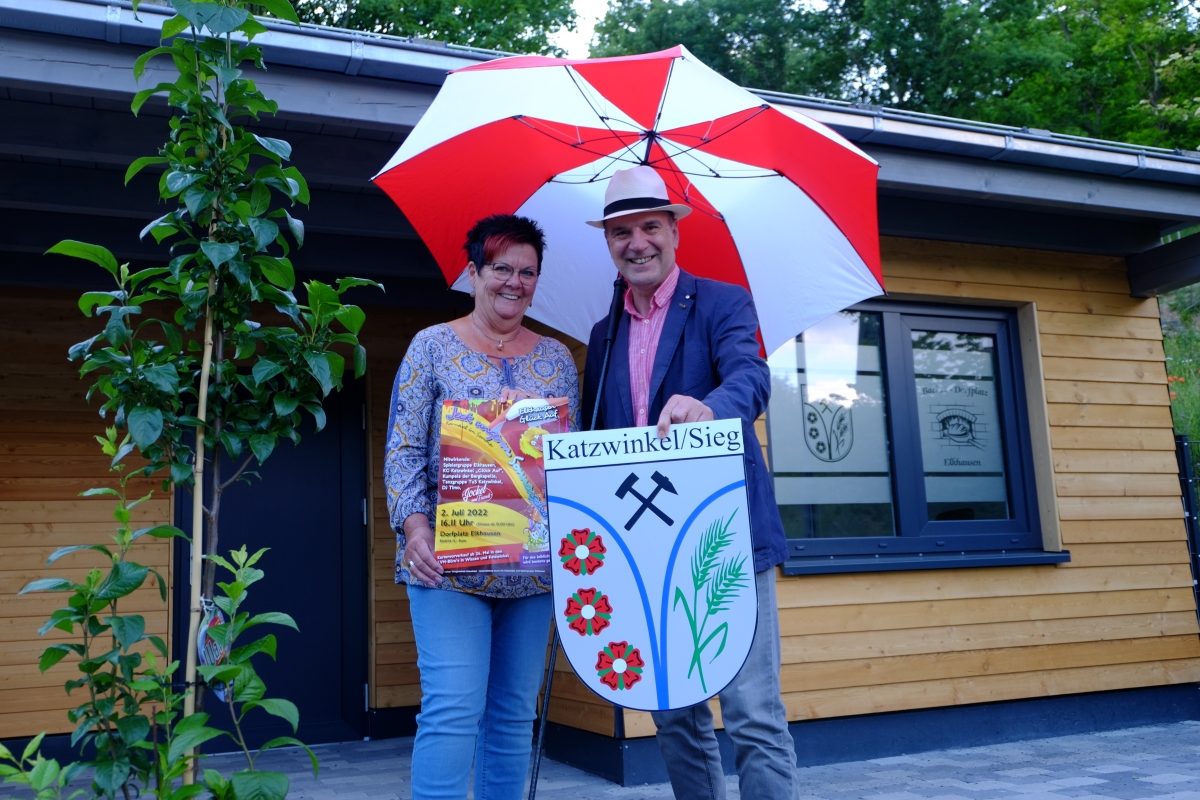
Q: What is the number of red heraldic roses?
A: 3